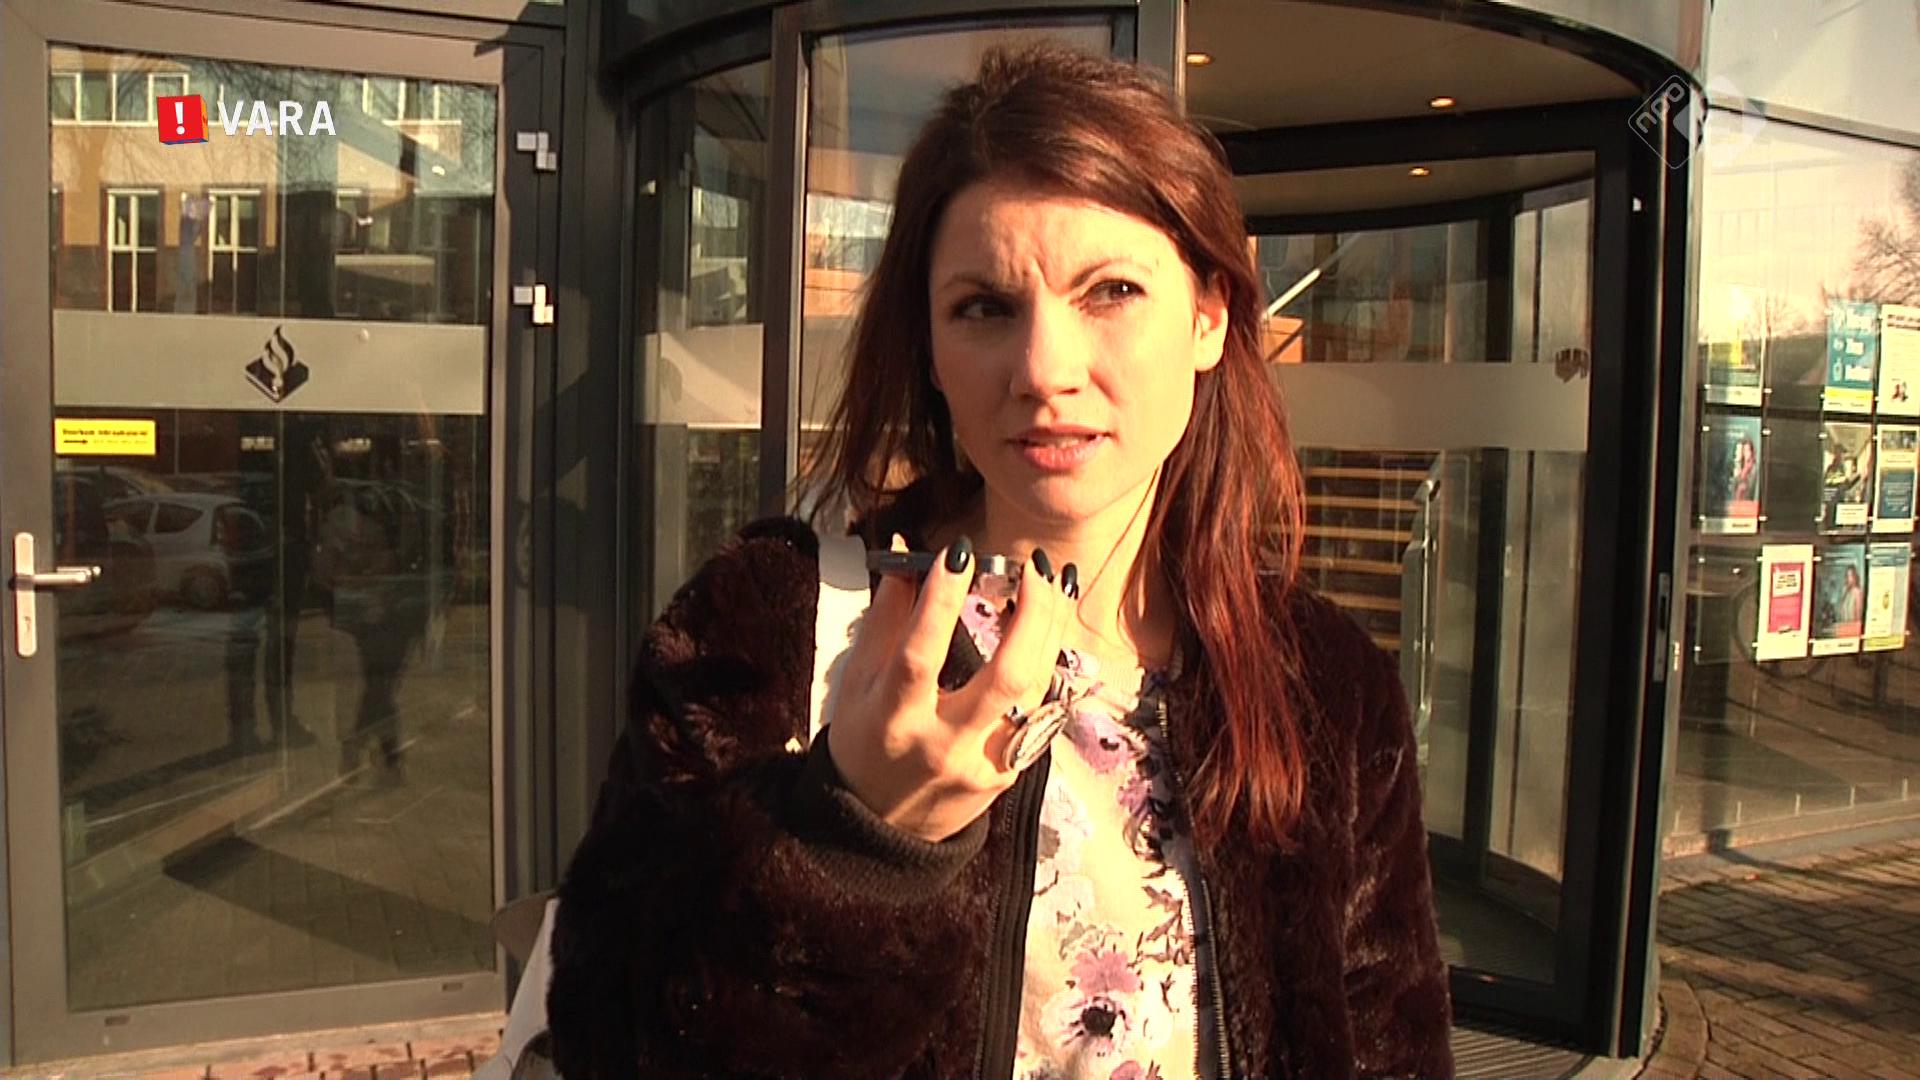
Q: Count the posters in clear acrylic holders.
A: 9